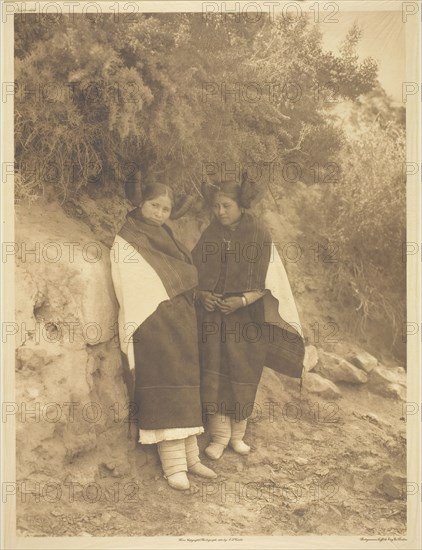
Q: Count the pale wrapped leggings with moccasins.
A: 4